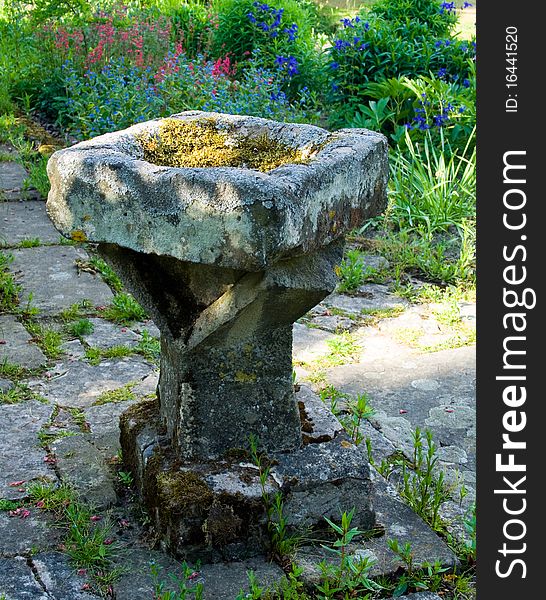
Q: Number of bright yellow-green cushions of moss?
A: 1